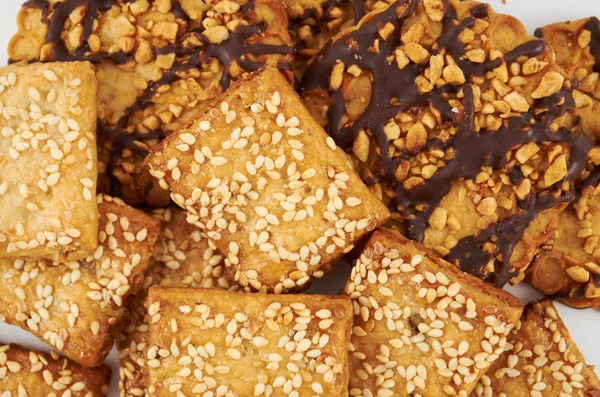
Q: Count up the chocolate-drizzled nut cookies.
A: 4